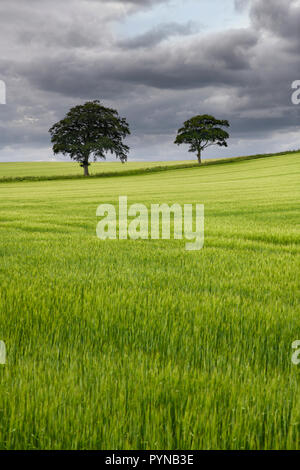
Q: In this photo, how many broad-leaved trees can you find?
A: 2